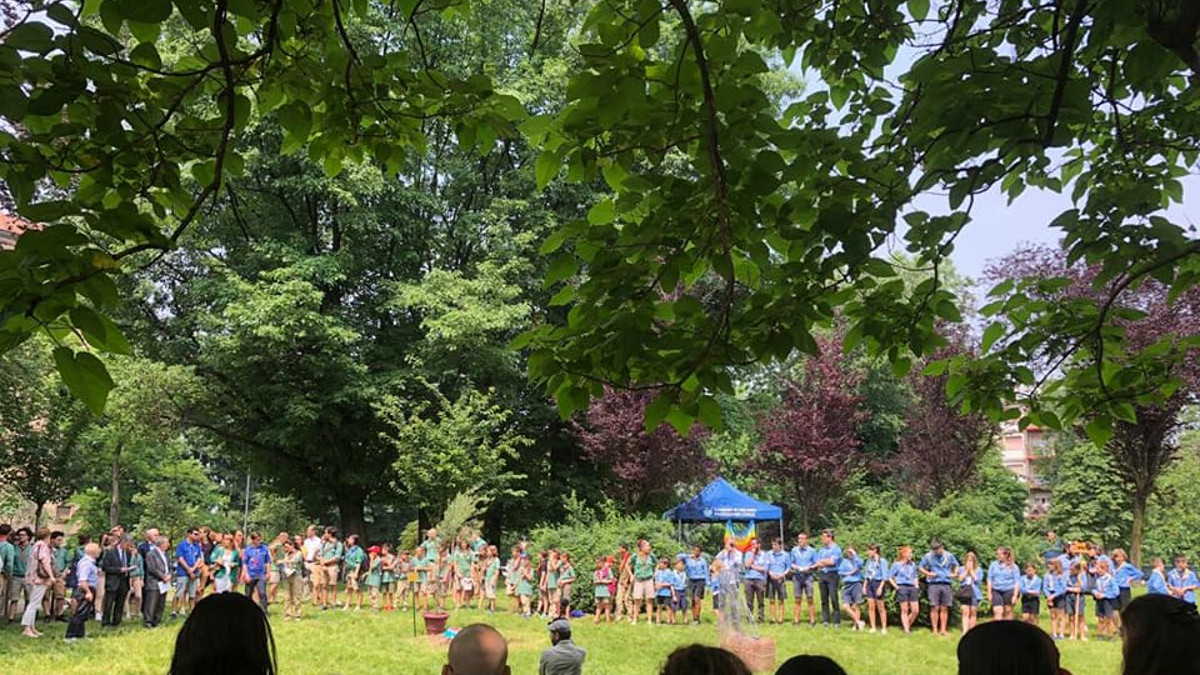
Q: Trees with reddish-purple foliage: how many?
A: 4